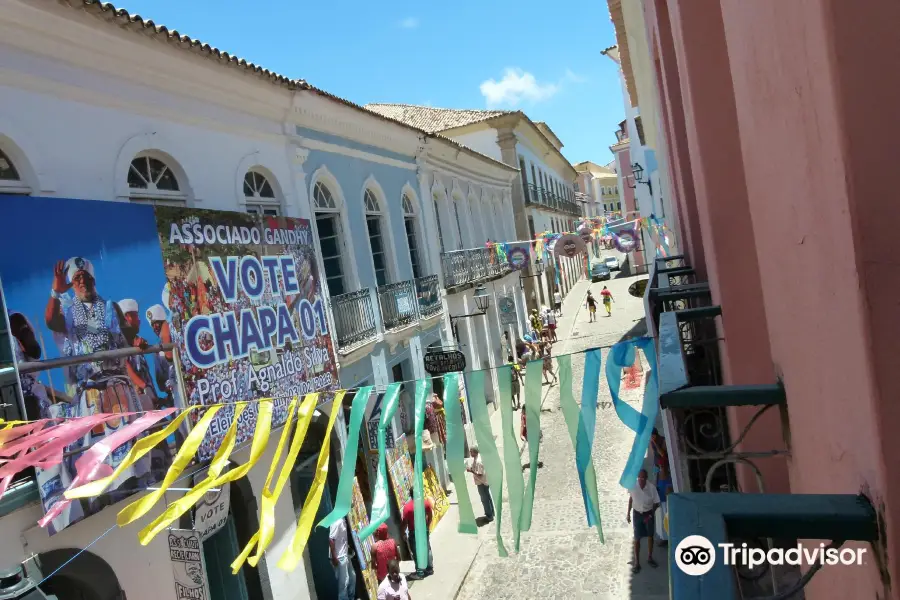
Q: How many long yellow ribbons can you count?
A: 7